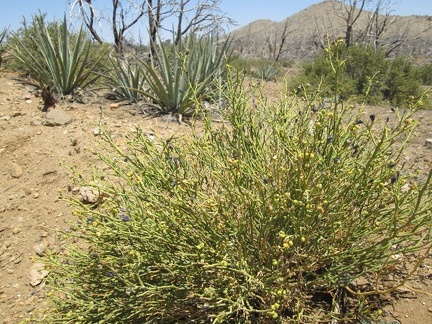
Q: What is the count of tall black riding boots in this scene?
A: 0